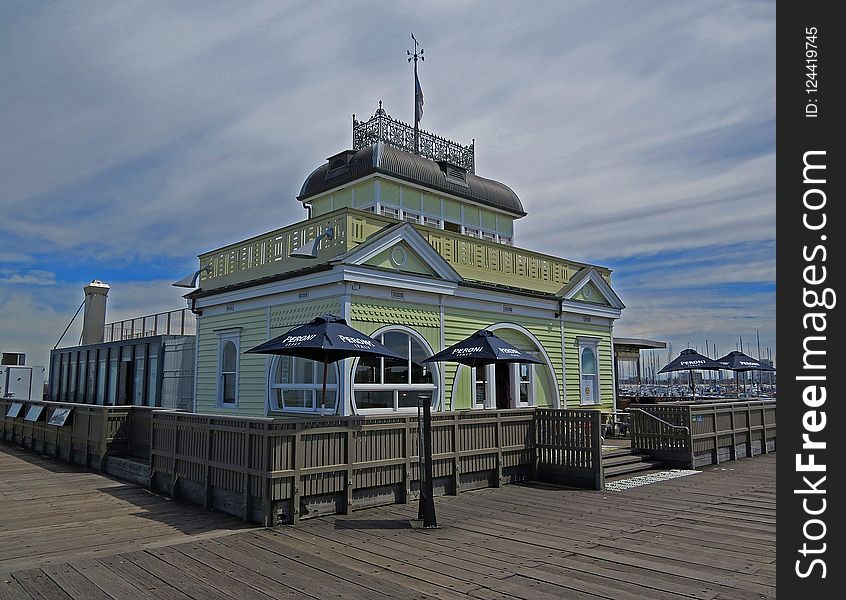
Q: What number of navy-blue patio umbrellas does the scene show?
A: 4